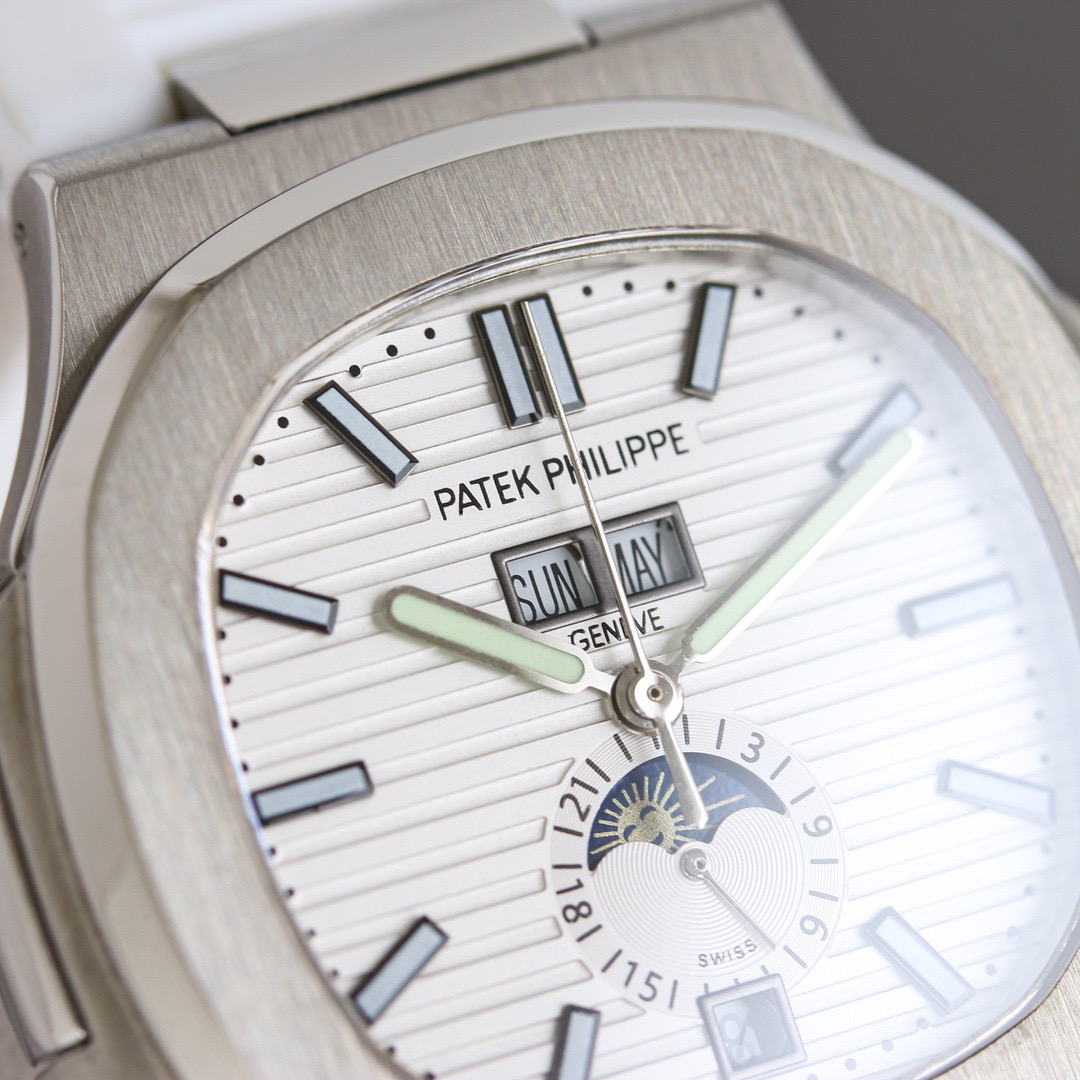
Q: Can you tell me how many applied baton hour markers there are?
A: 12